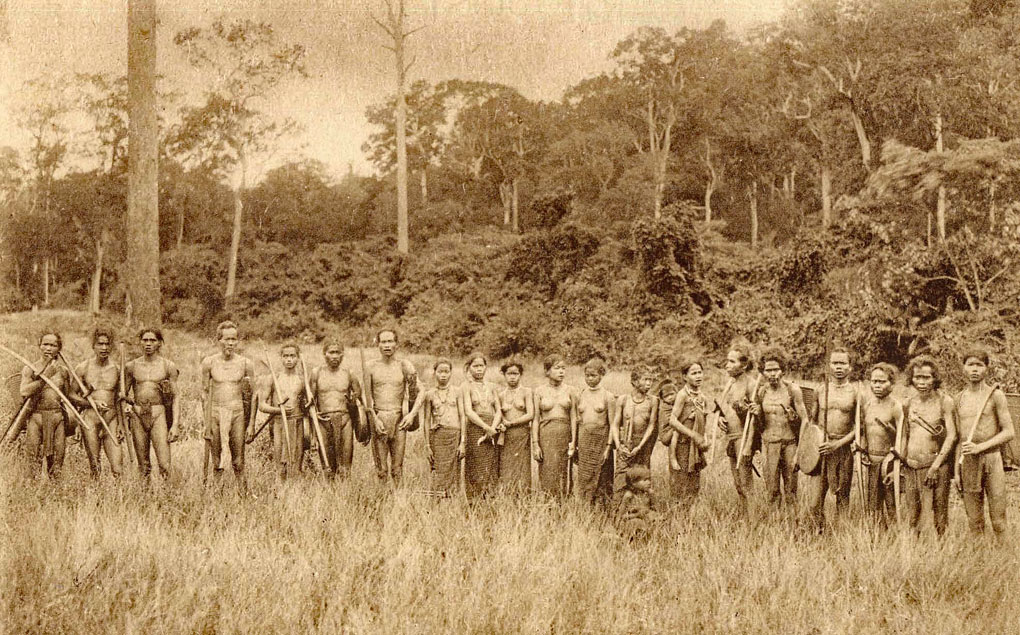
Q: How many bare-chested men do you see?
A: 13